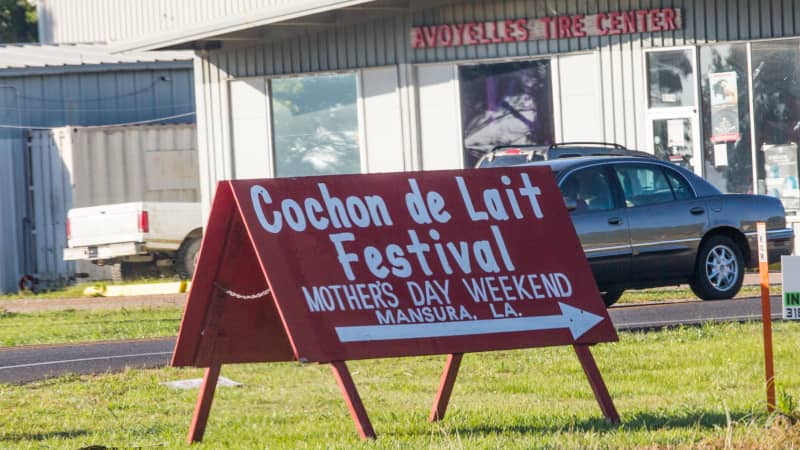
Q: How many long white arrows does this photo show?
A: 1